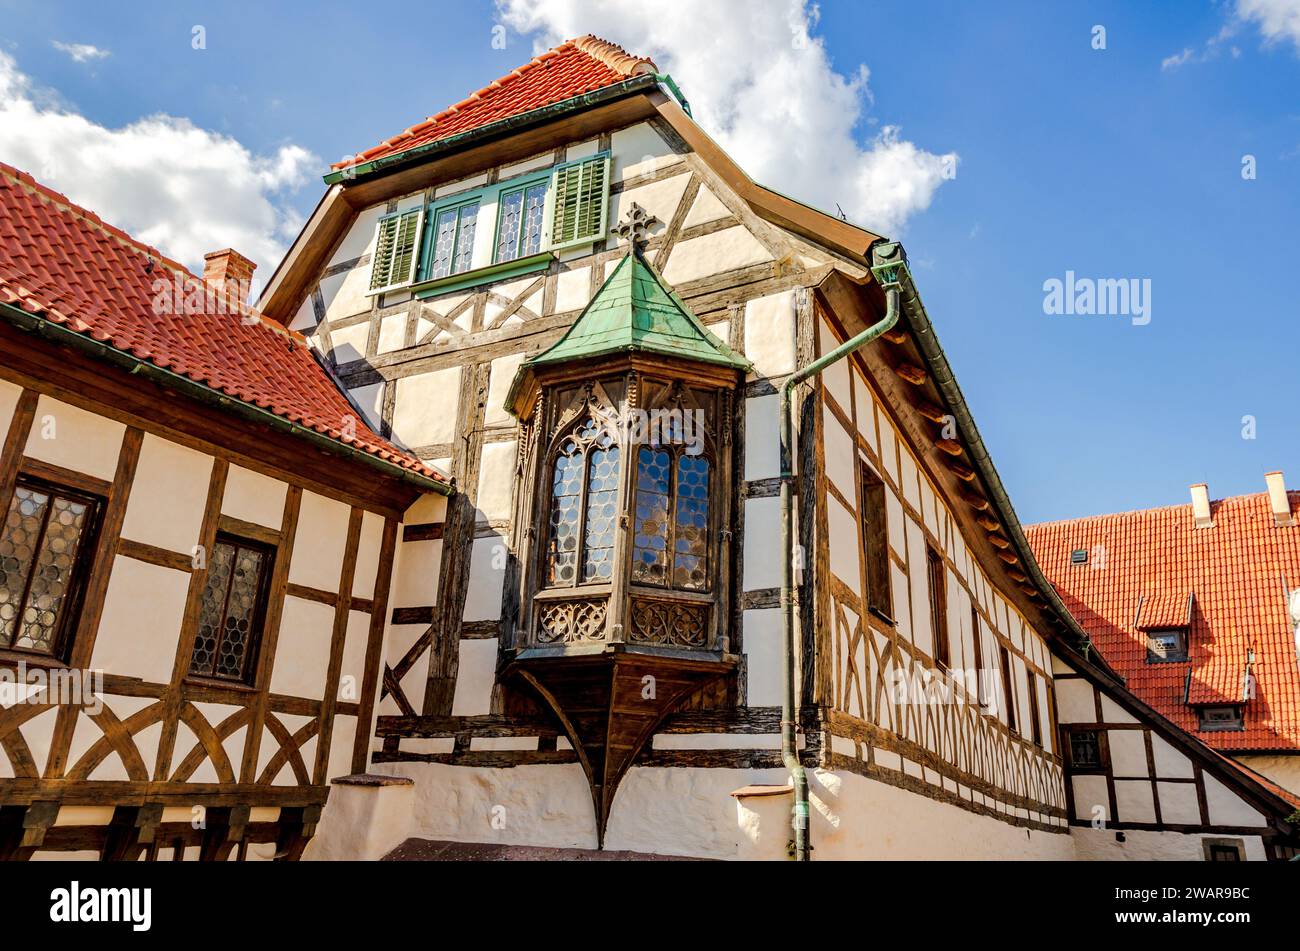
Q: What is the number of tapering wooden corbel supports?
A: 1